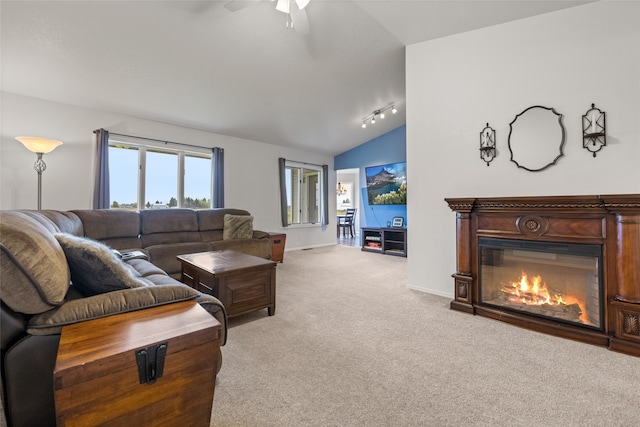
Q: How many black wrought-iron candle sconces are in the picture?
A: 2